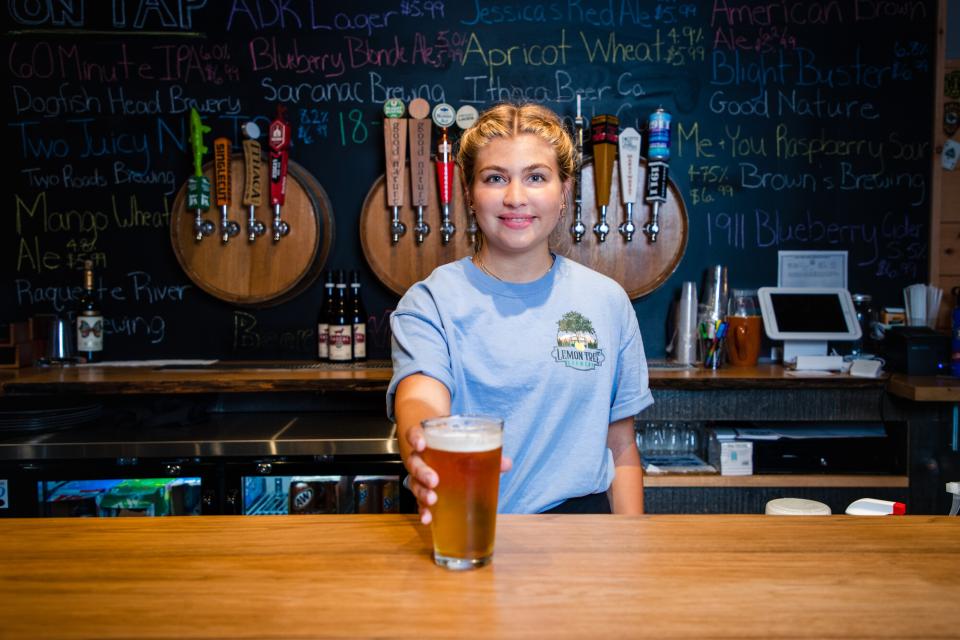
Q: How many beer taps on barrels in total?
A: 12